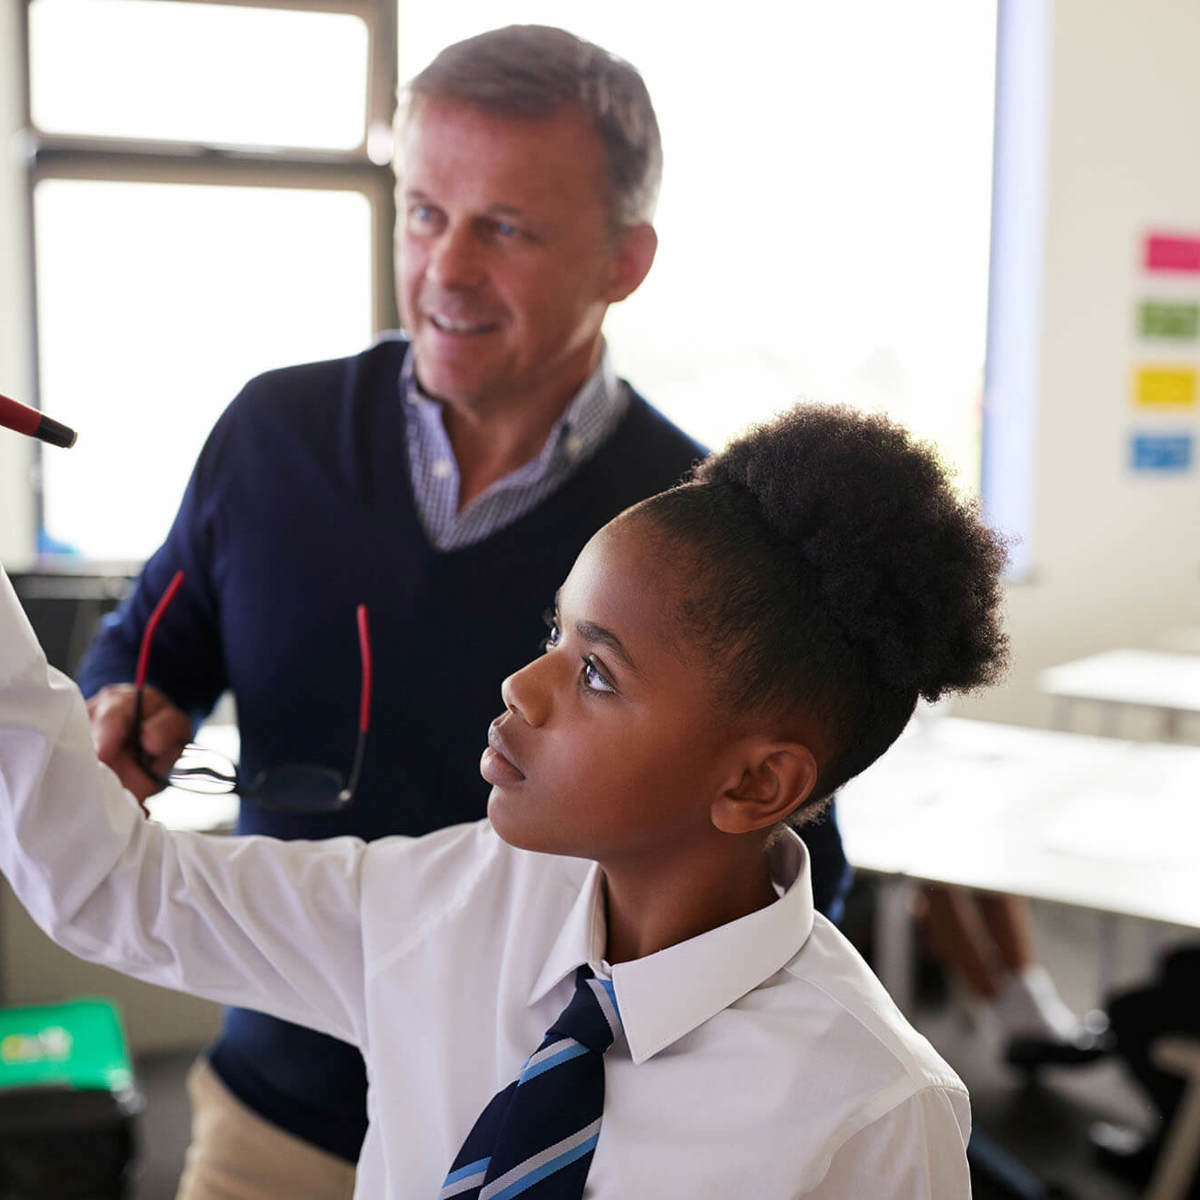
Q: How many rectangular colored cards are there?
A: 4